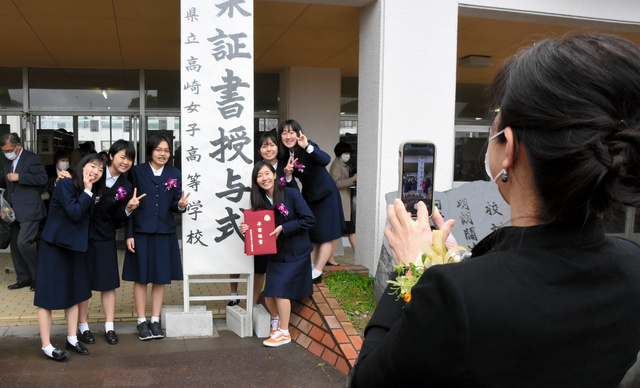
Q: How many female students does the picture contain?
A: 6